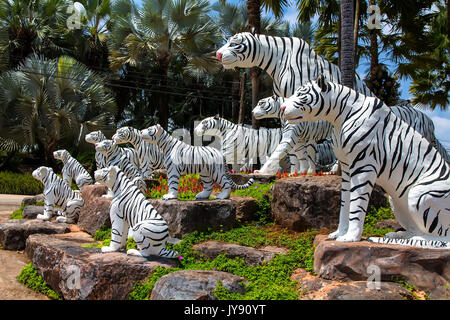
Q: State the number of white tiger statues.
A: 11